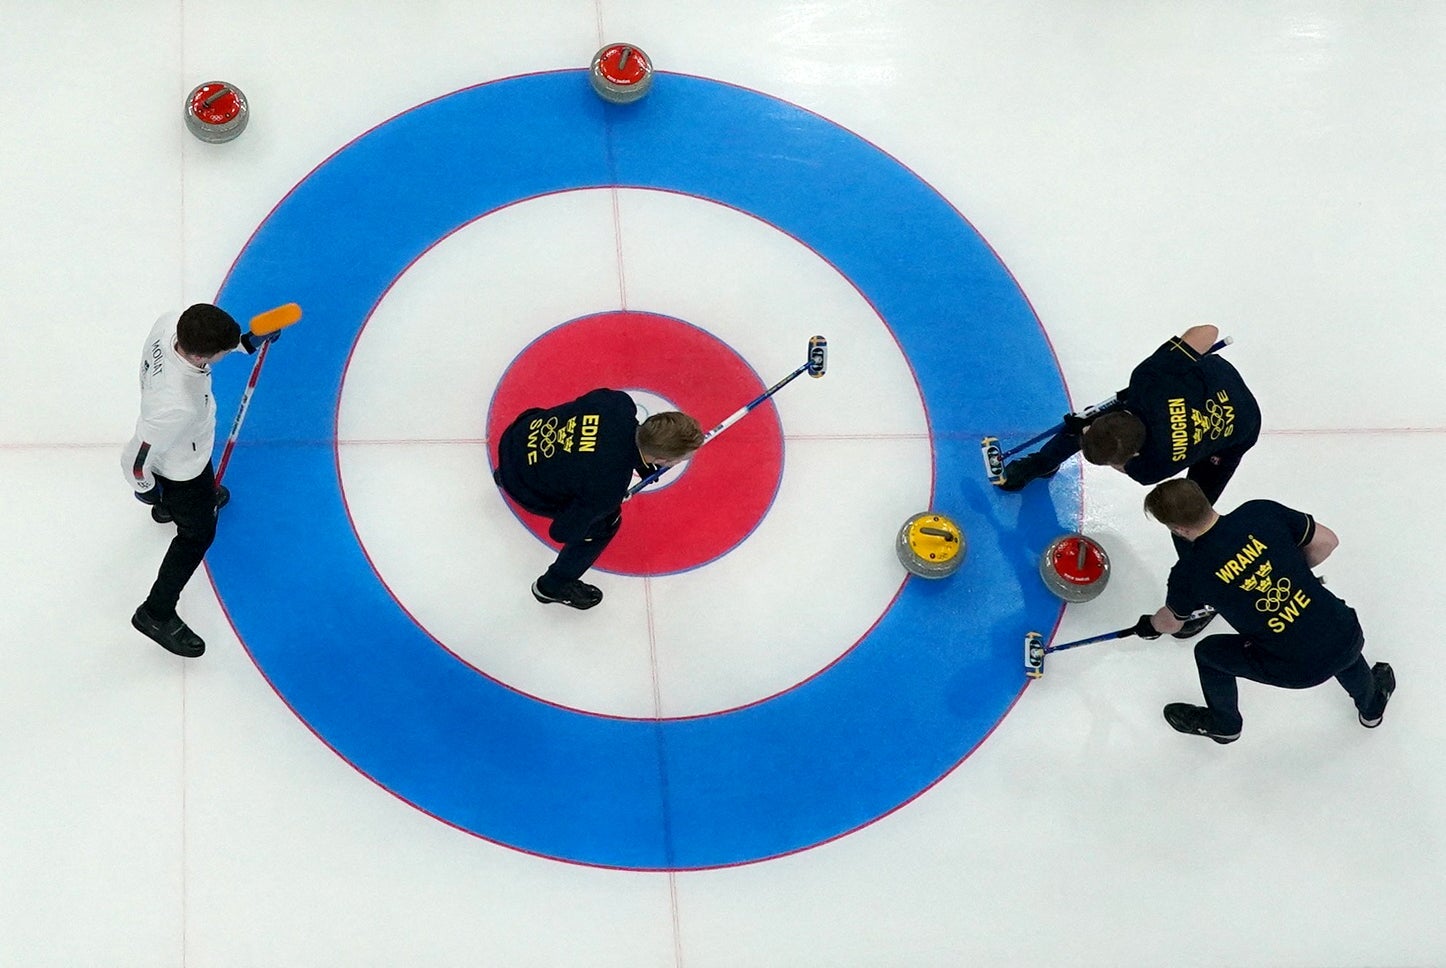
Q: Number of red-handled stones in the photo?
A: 3